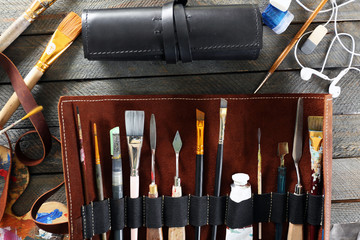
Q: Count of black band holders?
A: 13